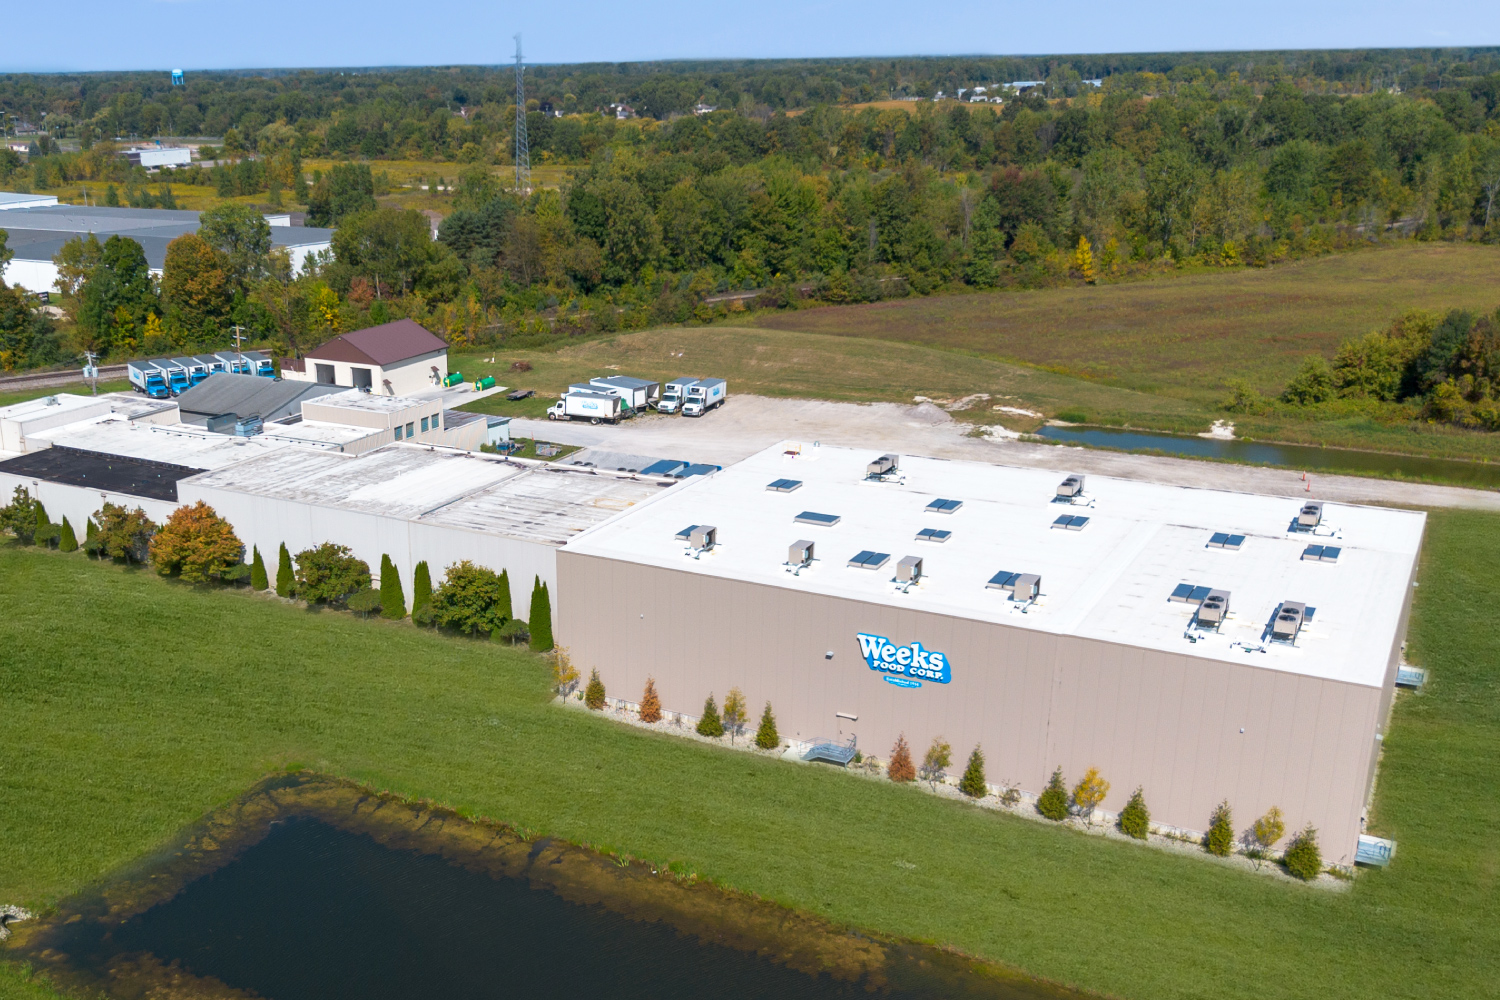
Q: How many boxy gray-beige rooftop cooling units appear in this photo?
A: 9